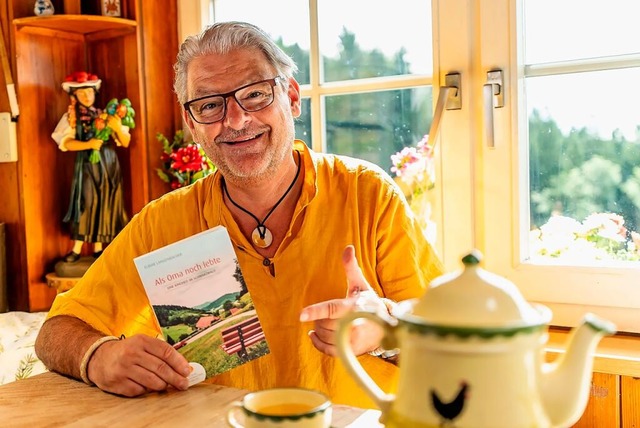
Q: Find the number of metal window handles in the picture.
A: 2